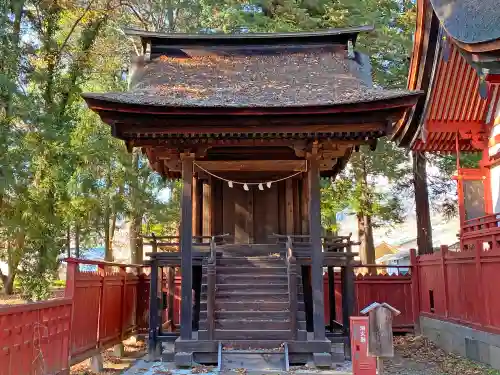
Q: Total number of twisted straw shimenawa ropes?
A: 1